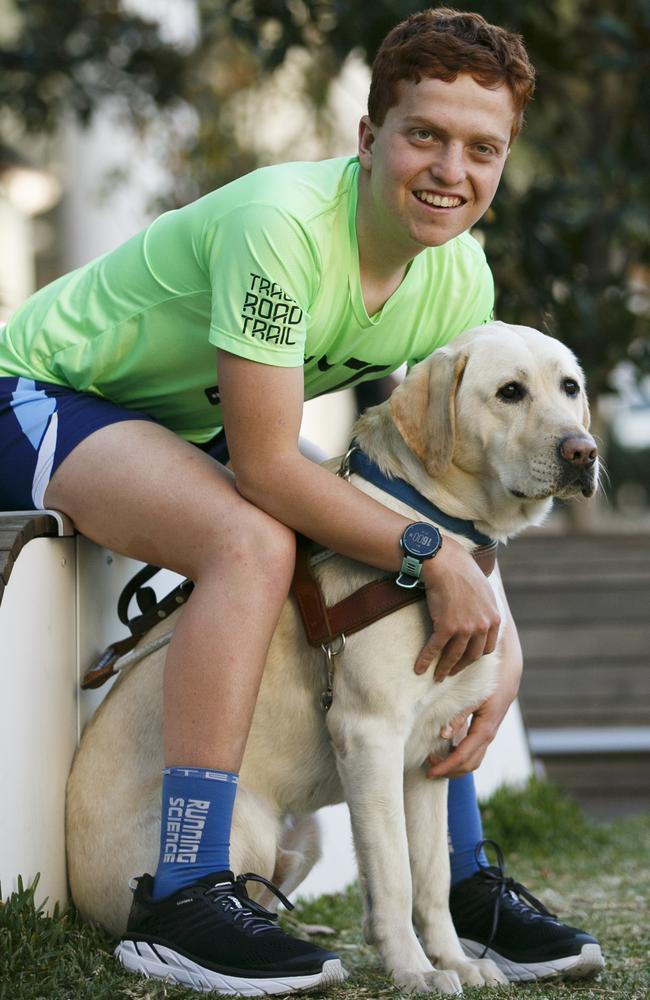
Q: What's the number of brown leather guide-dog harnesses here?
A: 1